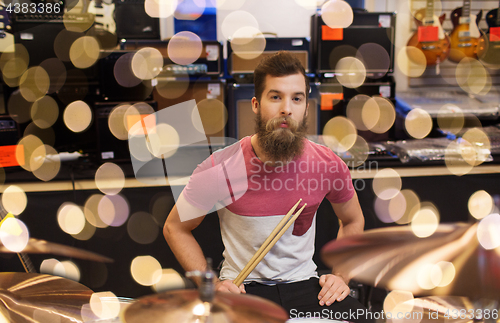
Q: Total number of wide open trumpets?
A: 0